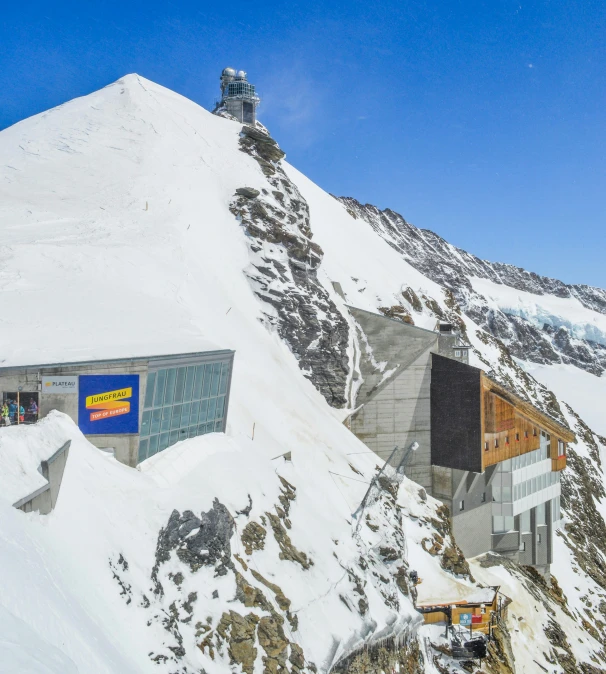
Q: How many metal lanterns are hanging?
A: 0